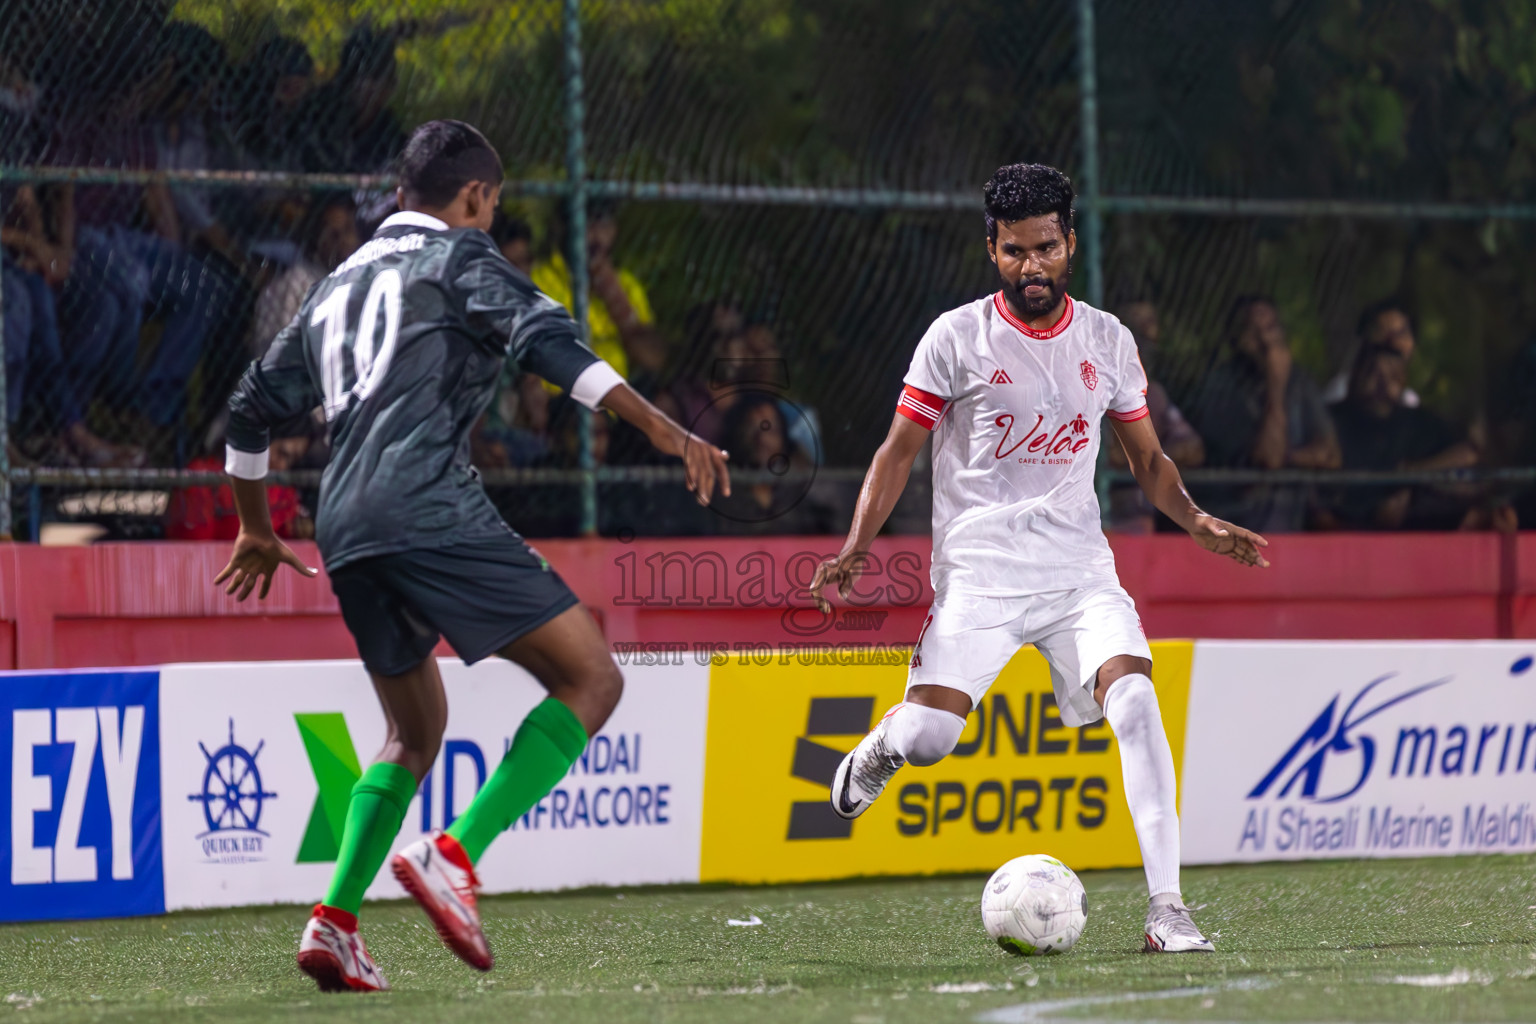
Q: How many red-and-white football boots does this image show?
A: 2